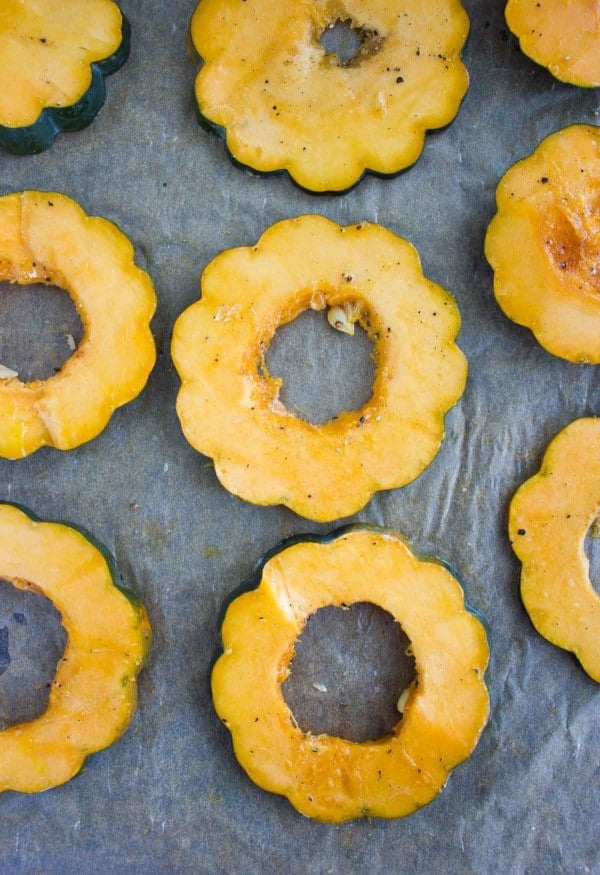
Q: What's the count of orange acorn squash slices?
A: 9